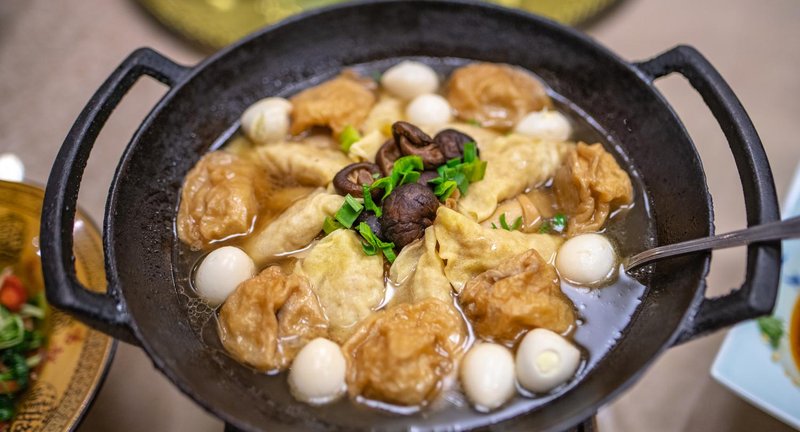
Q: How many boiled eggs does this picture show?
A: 9